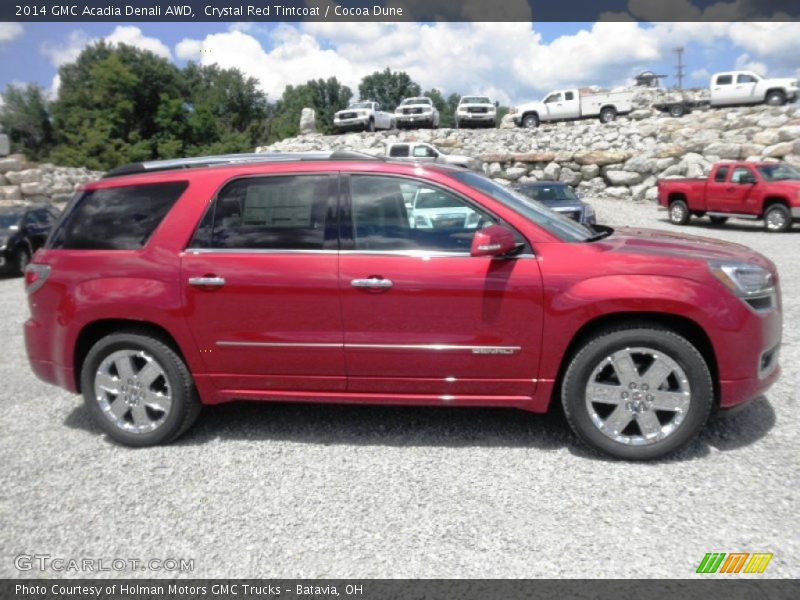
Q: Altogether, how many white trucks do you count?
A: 6